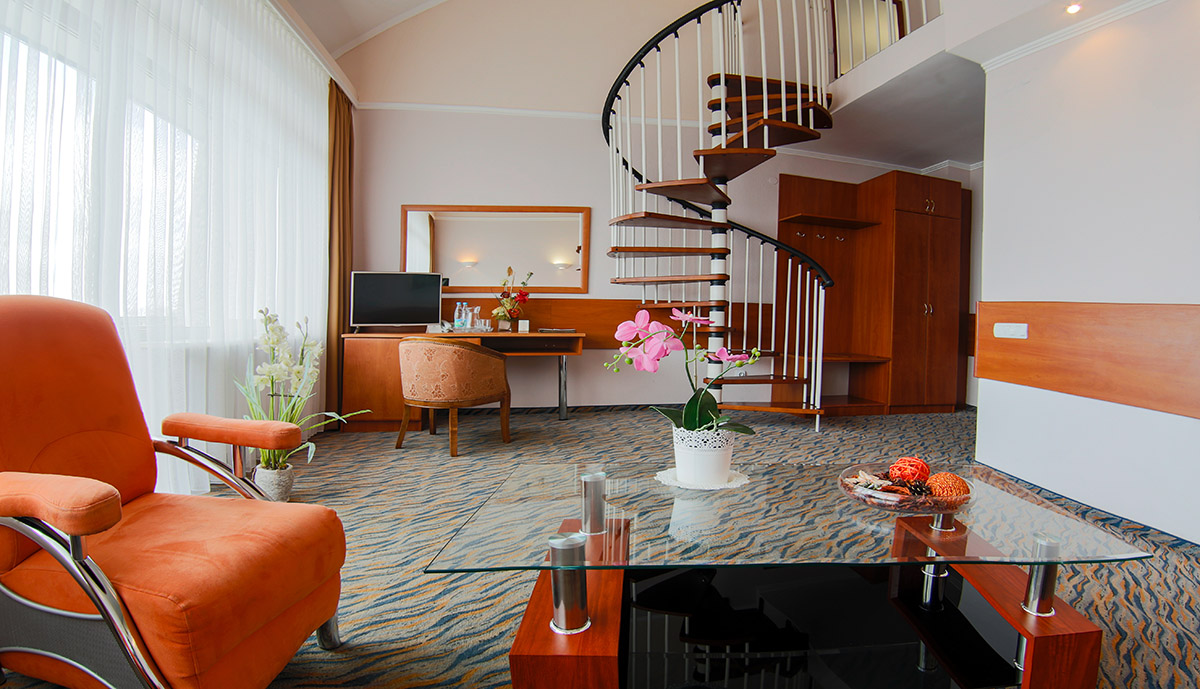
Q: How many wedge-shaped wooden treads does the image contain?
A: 14